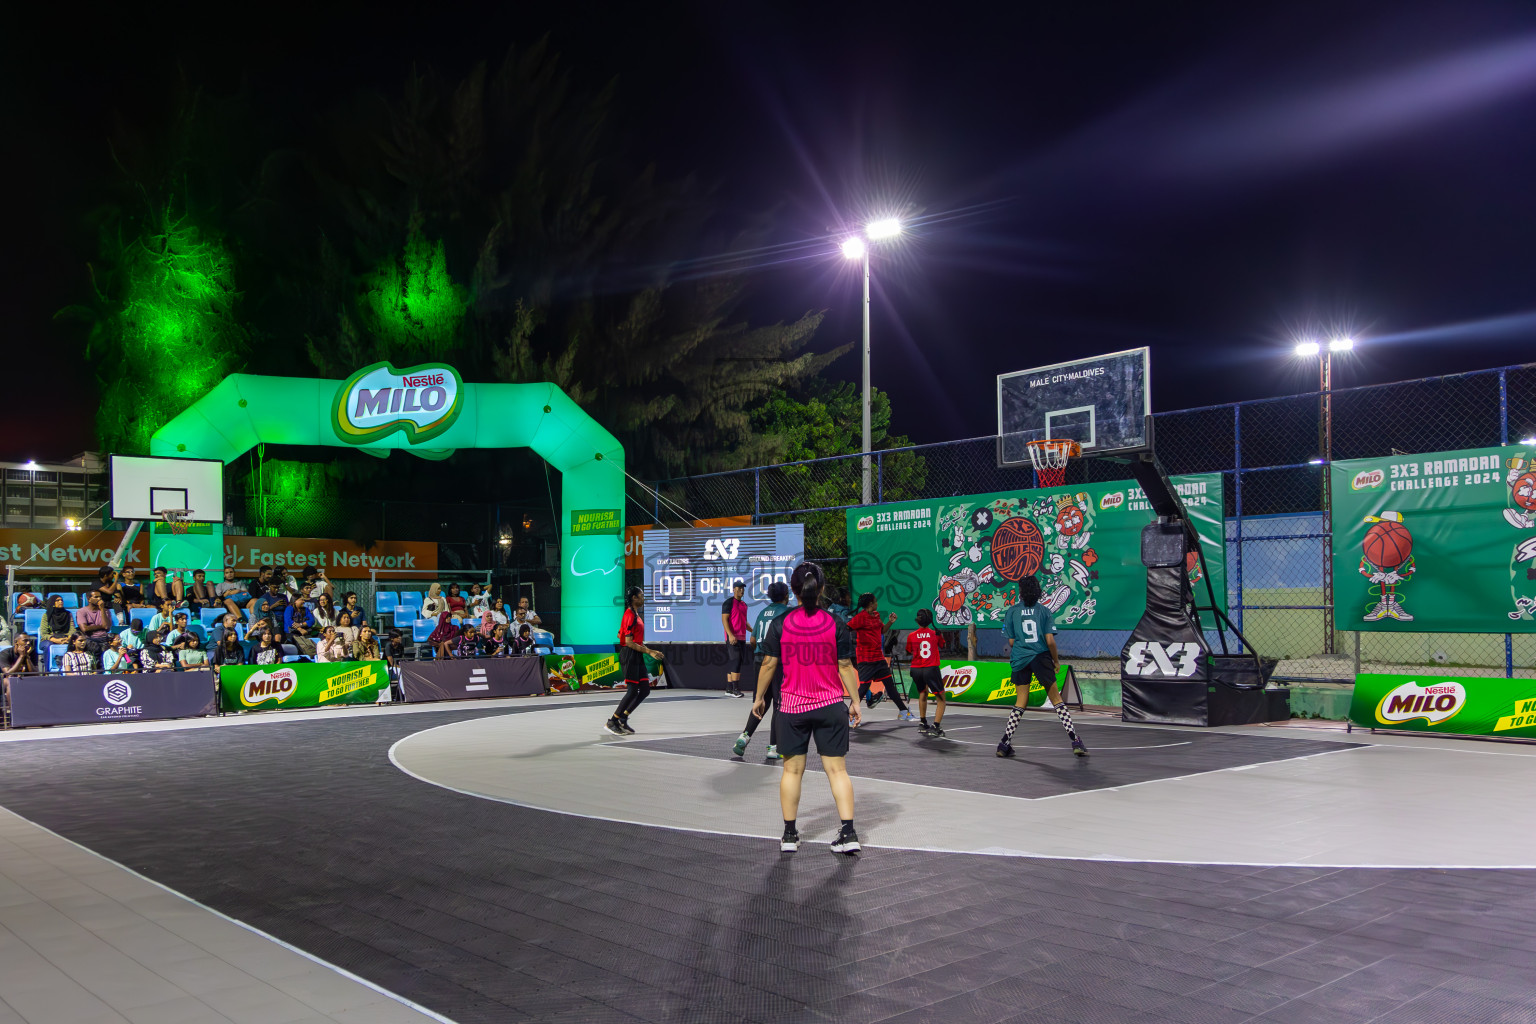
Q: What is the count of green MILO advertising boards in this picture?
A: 4